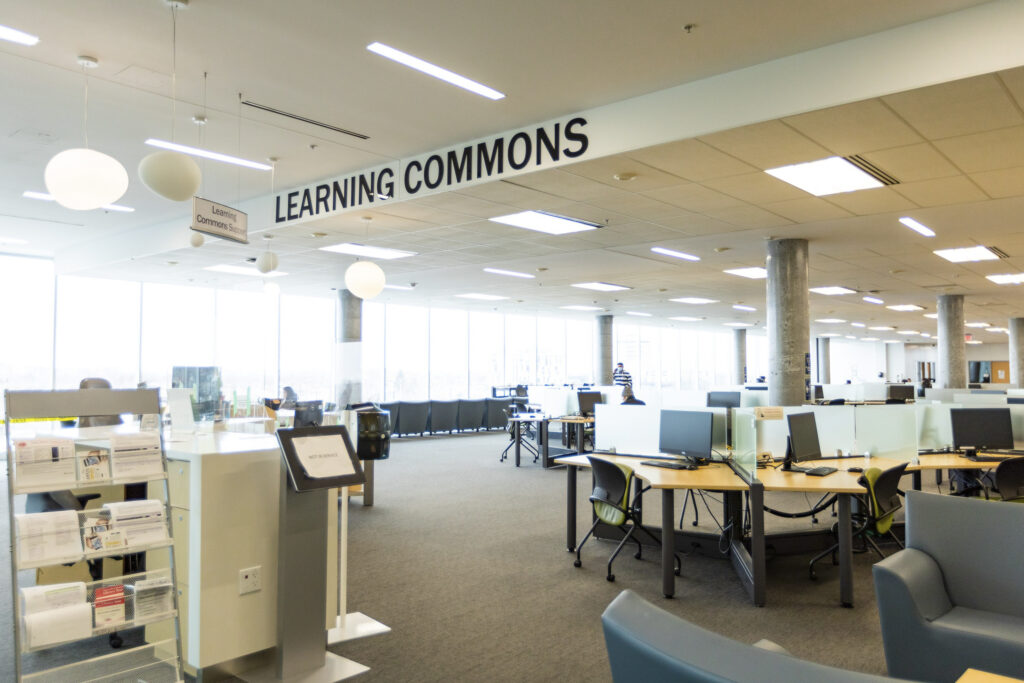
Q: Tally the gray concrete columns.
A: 7